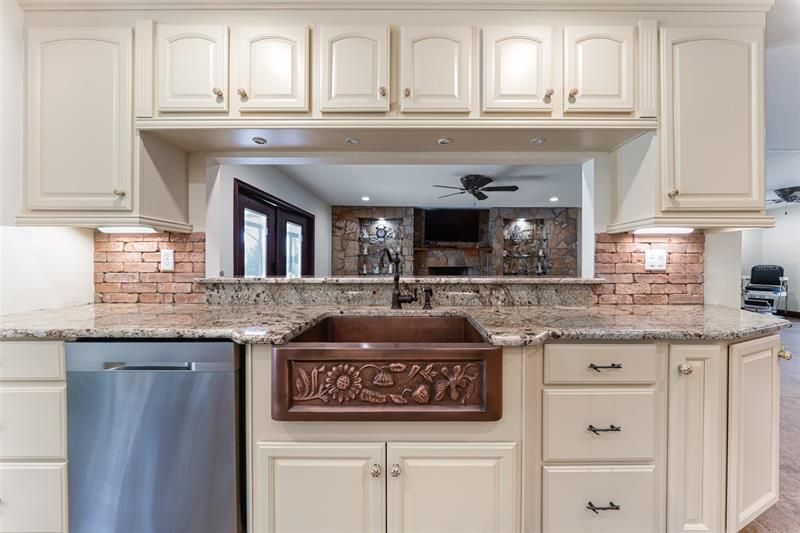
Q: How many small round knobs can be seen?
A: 12